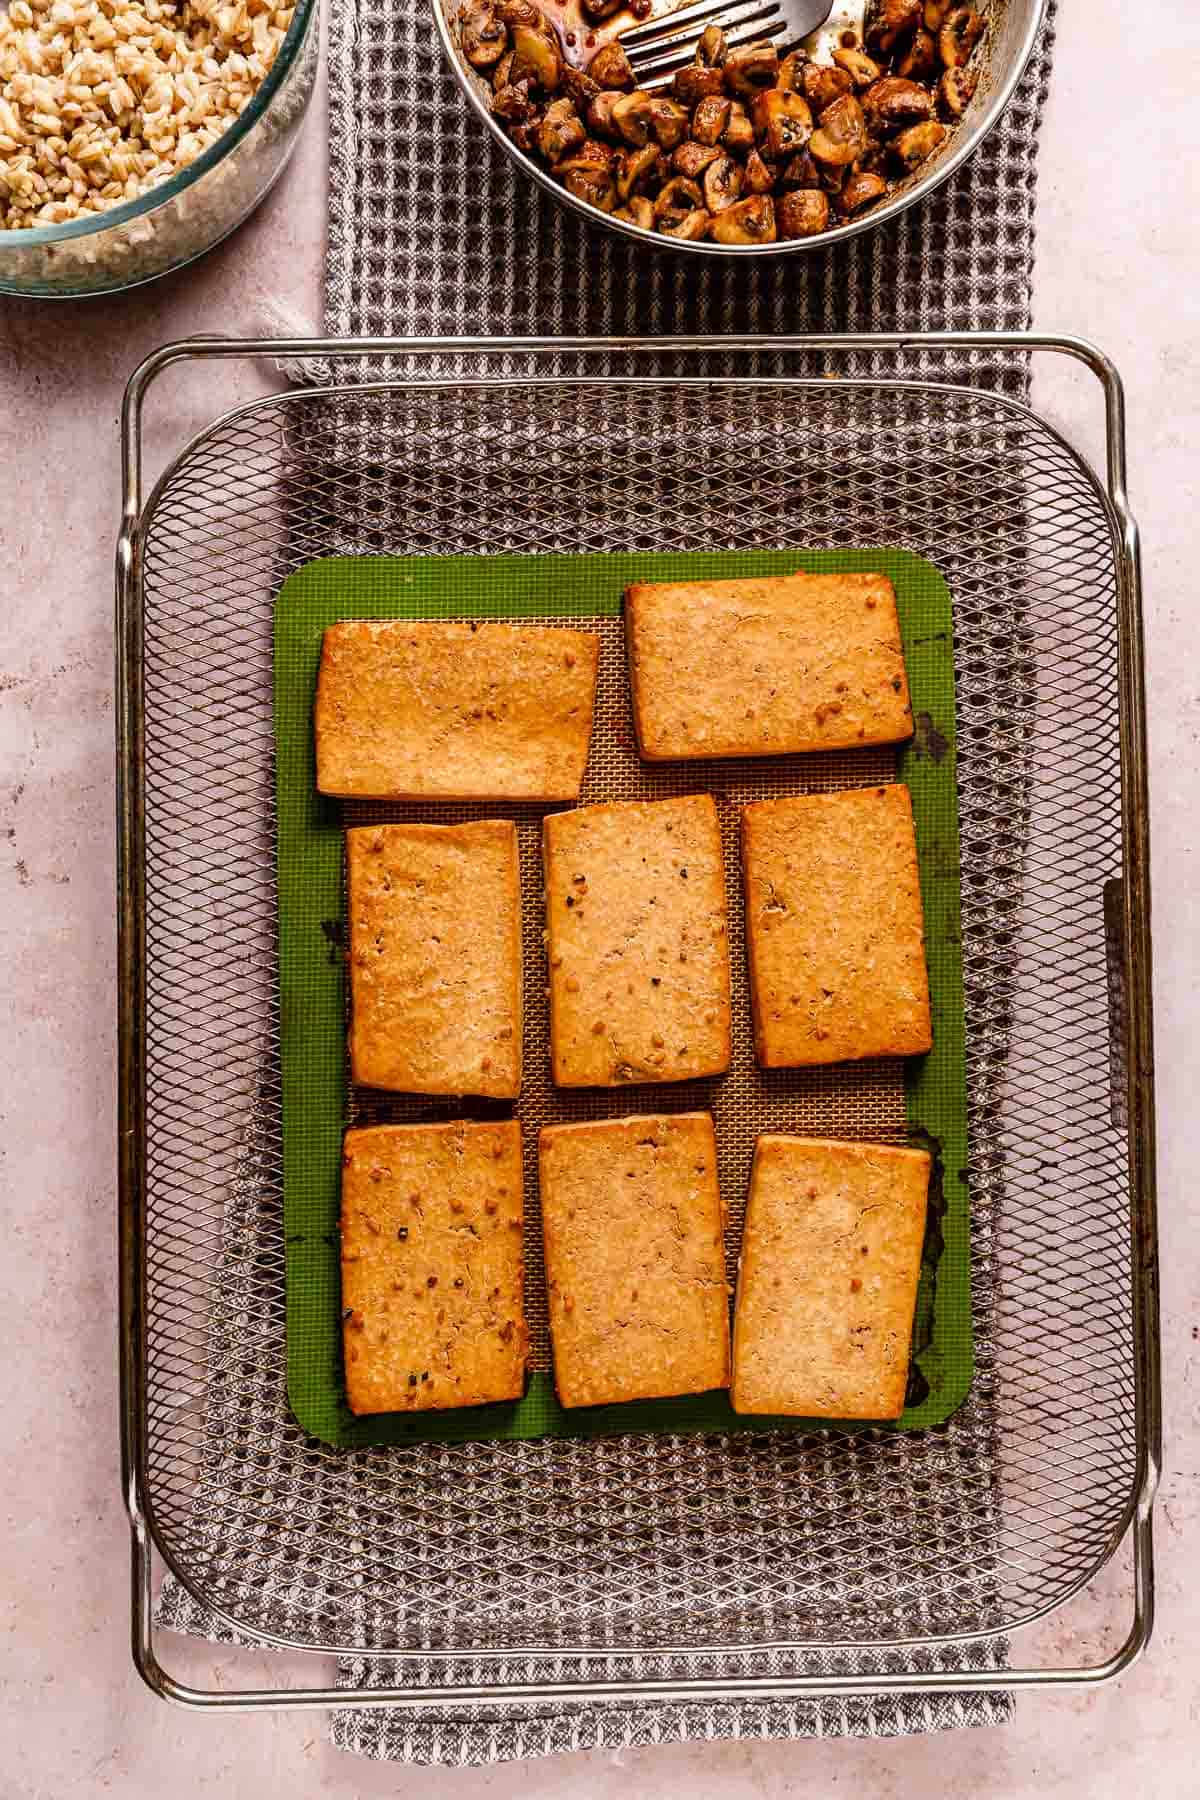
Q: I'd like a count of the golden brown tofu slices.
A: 8